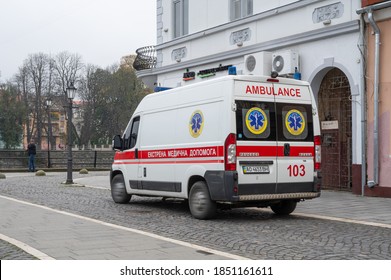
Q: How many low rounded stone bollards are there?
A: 3